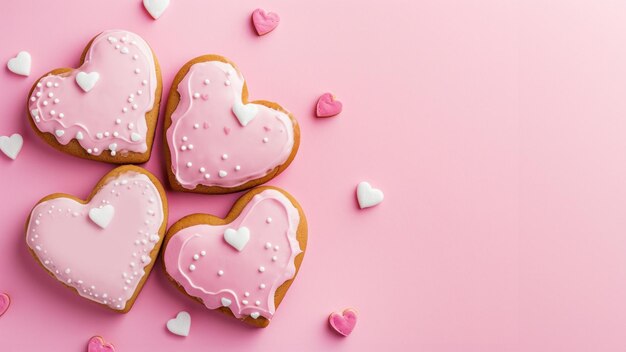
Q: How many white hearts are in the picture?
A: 9